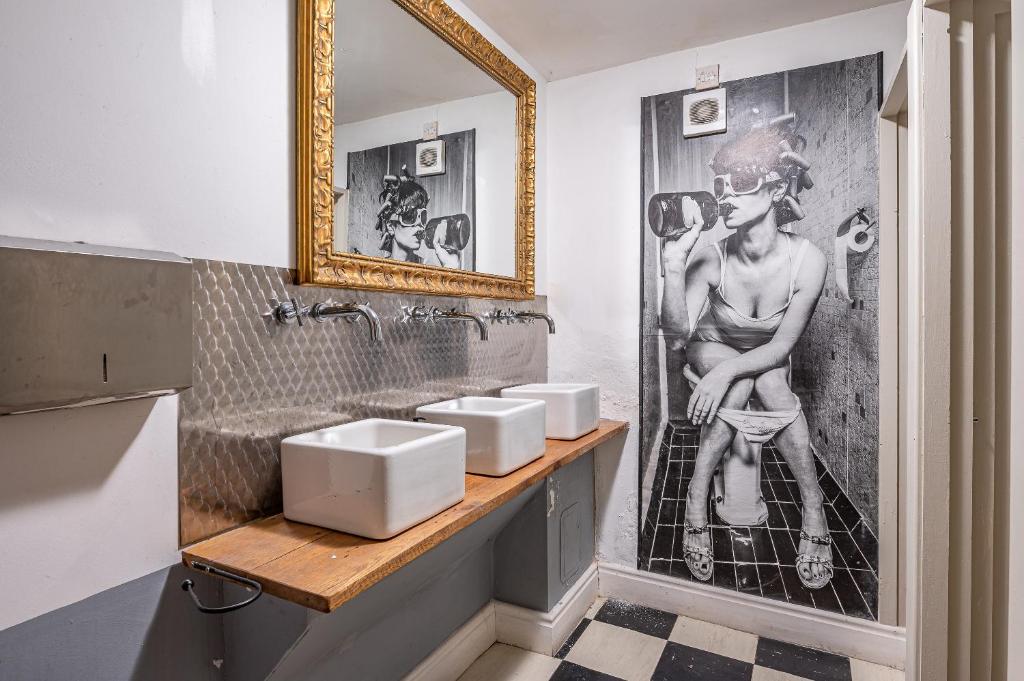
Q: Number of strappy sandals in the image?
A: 2